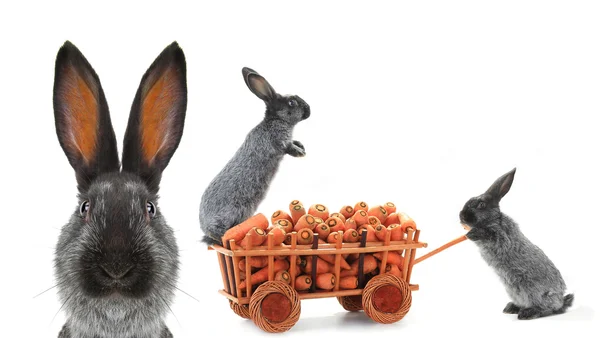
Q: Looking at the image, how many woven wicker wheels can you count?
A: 4